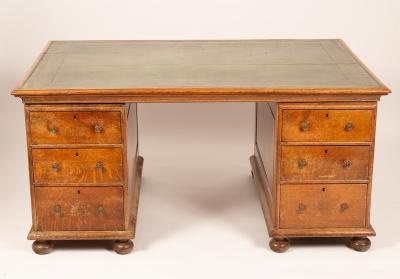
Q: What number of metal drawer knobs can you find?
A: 12